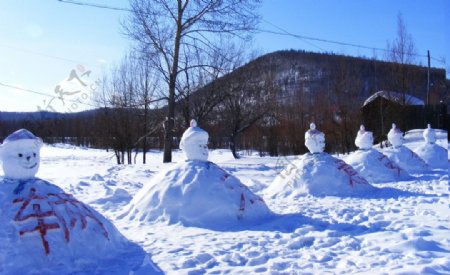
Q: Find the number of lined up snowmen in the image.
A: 6